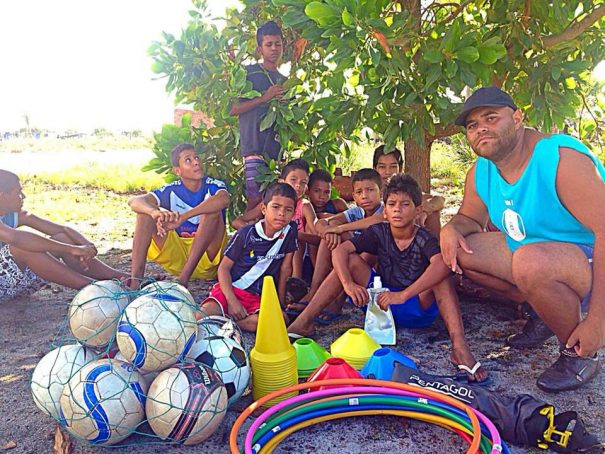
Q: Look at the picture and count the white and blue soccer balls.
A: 2